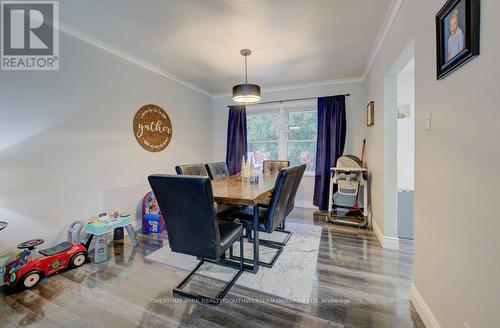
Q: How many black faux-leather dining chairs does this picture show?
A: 6